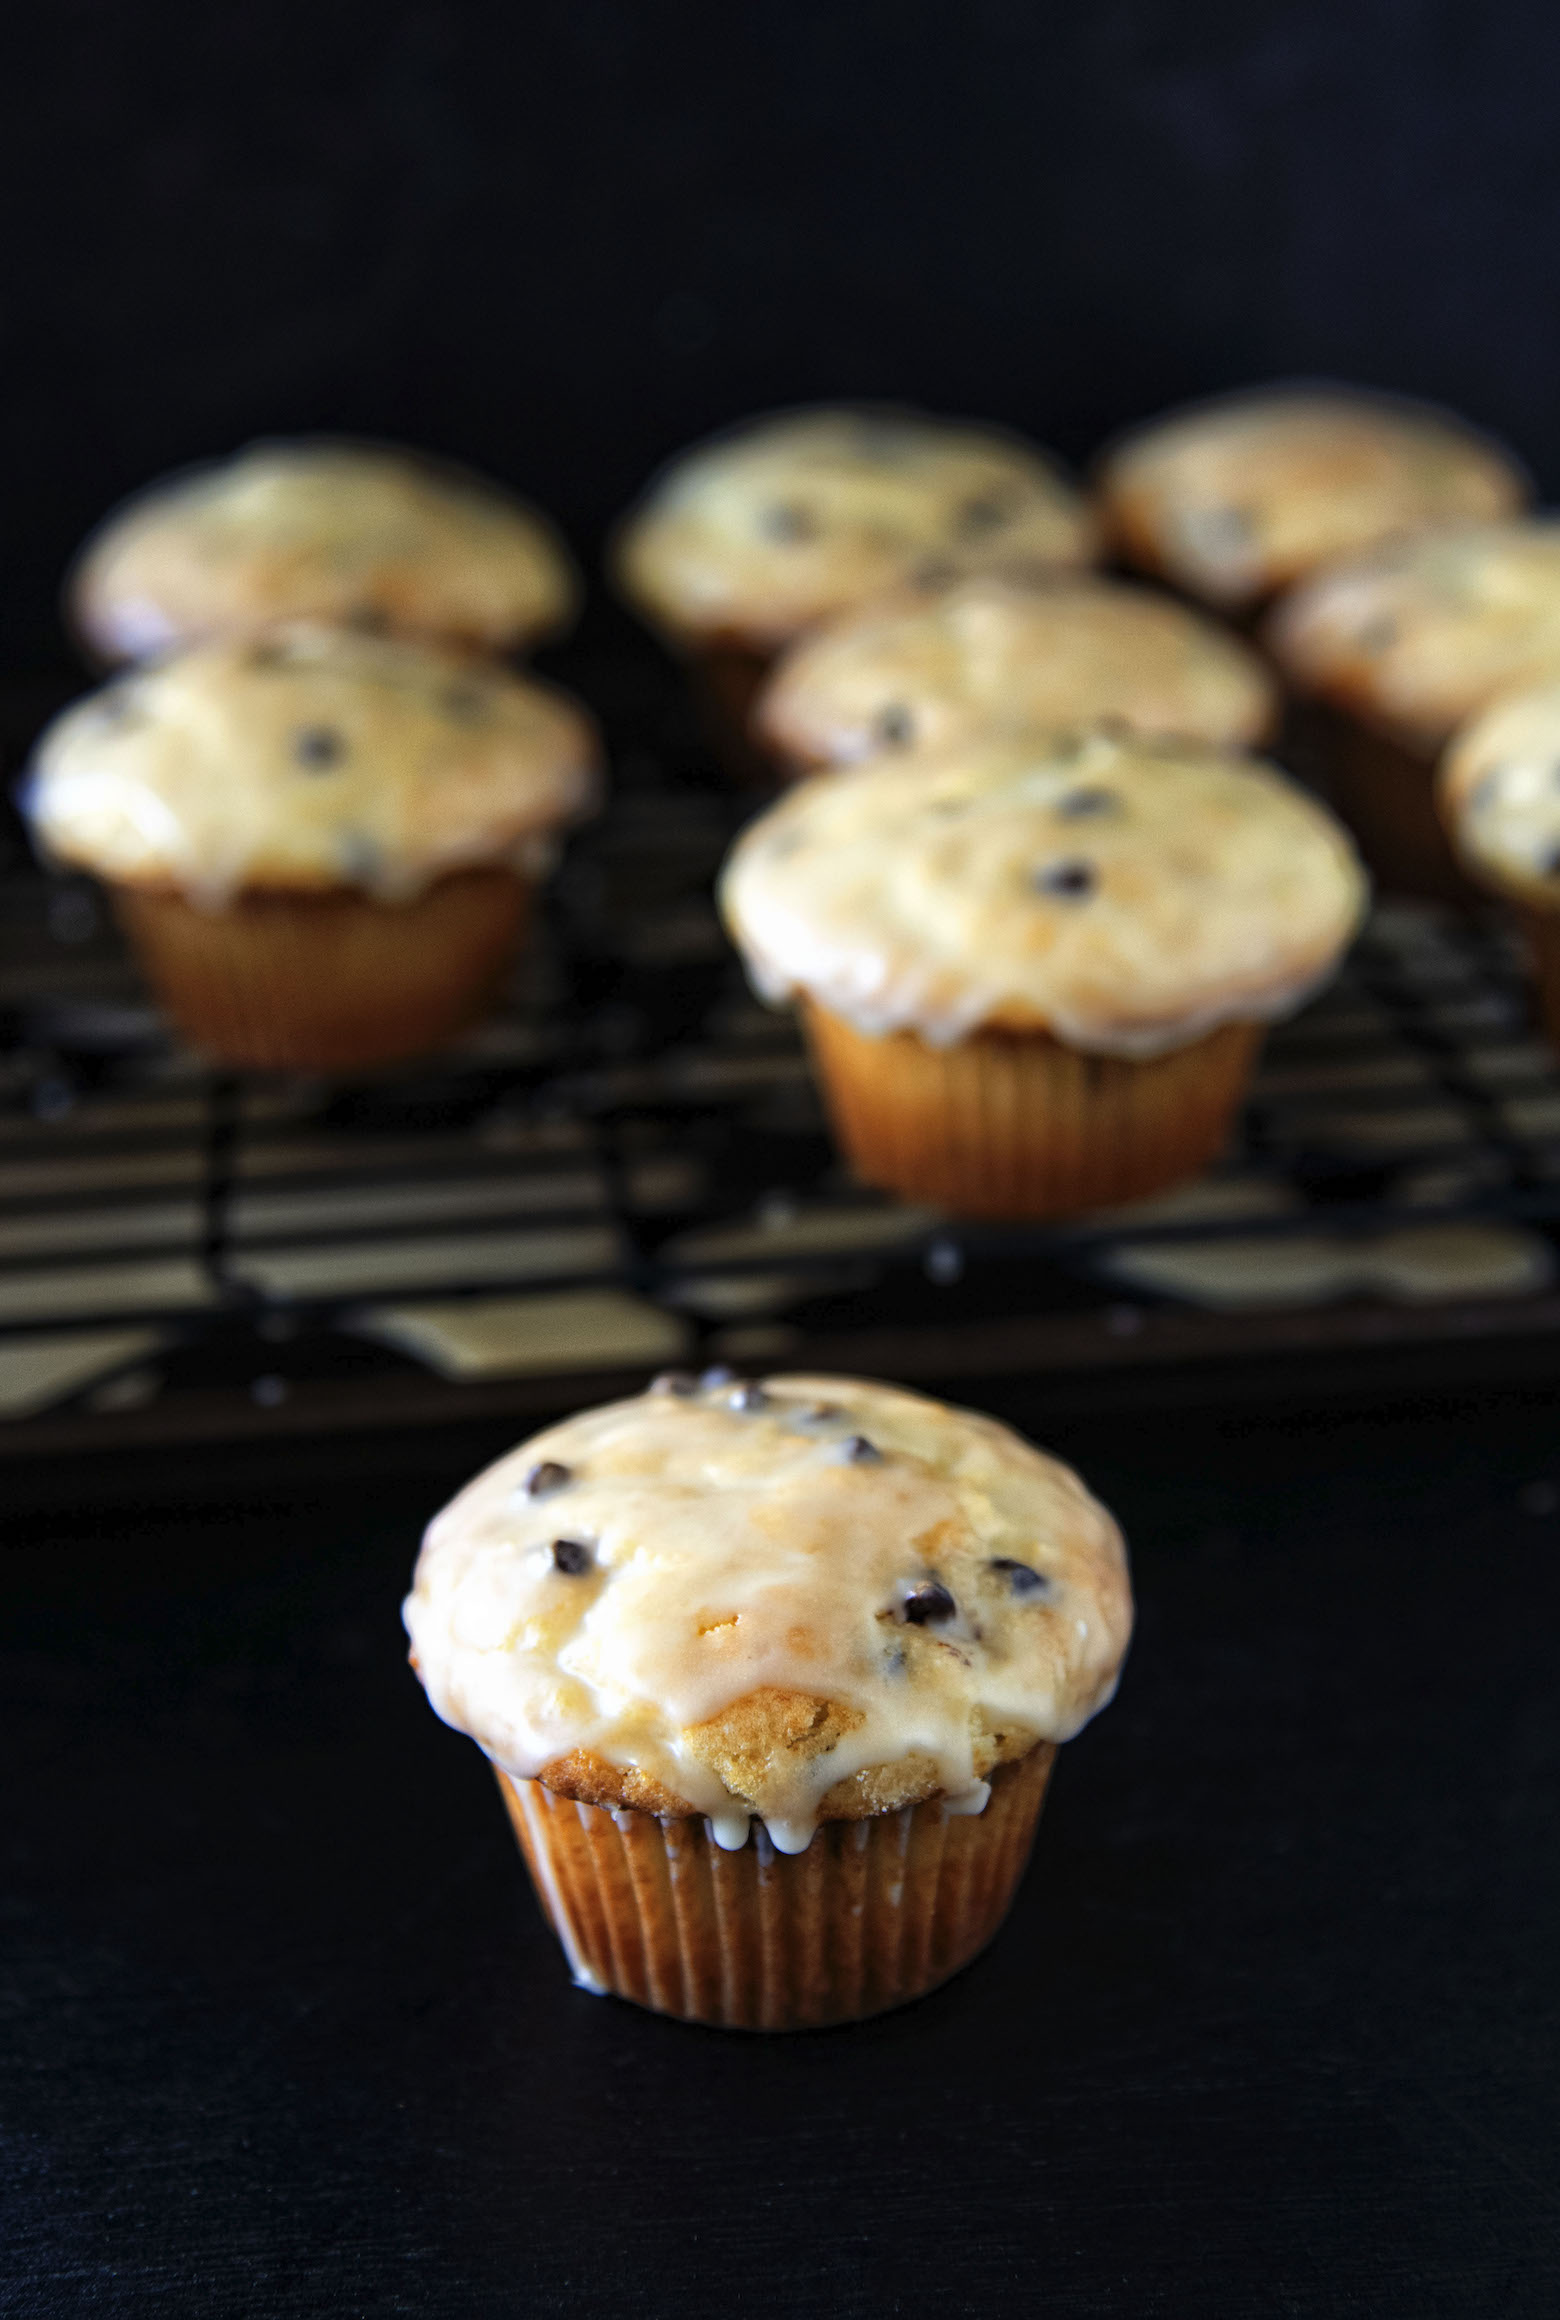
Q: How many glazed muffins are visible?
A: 9